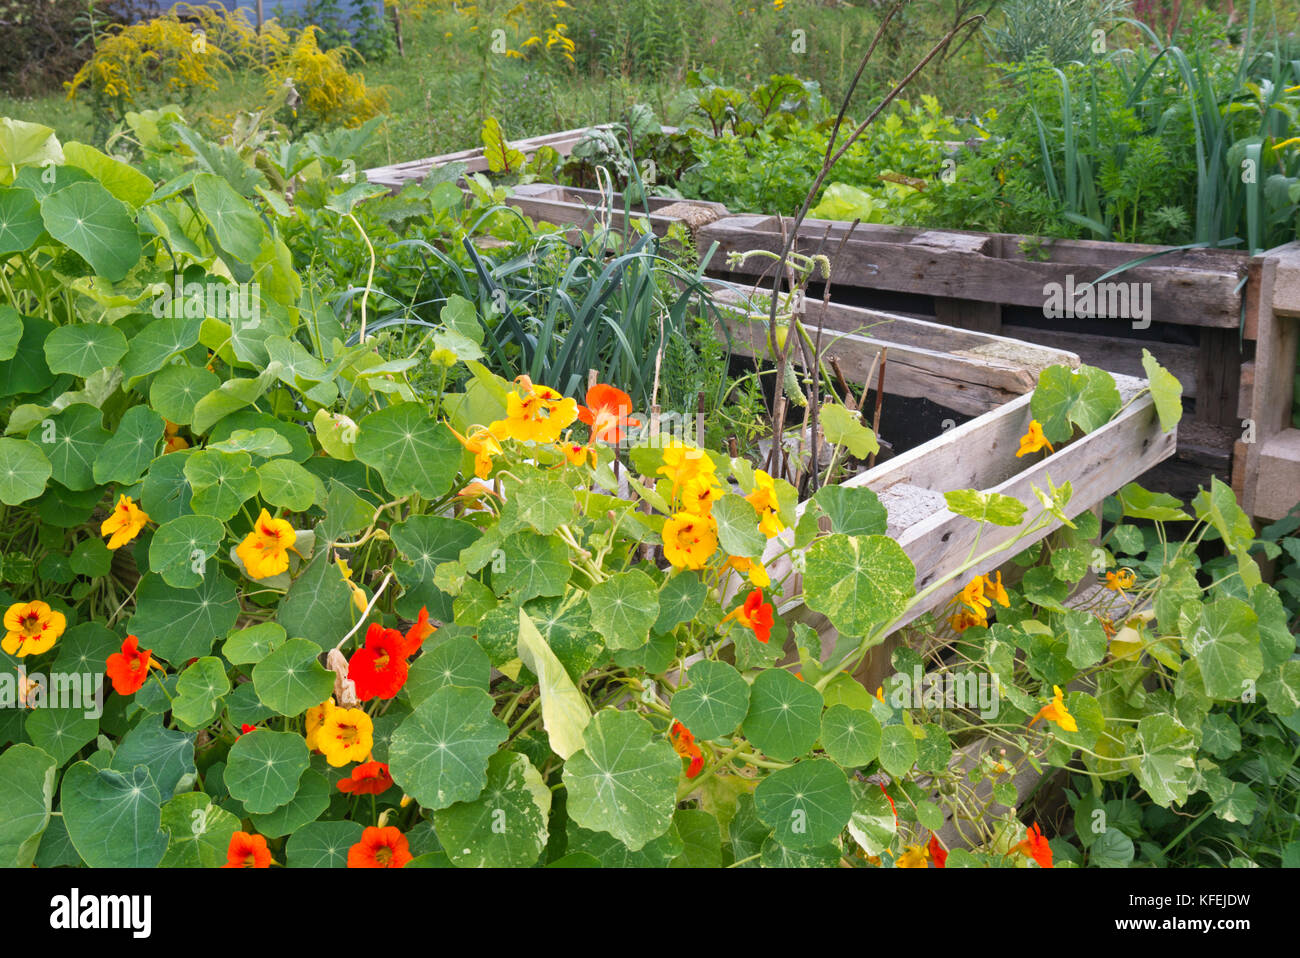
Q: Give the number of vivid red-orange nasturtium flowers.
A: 11